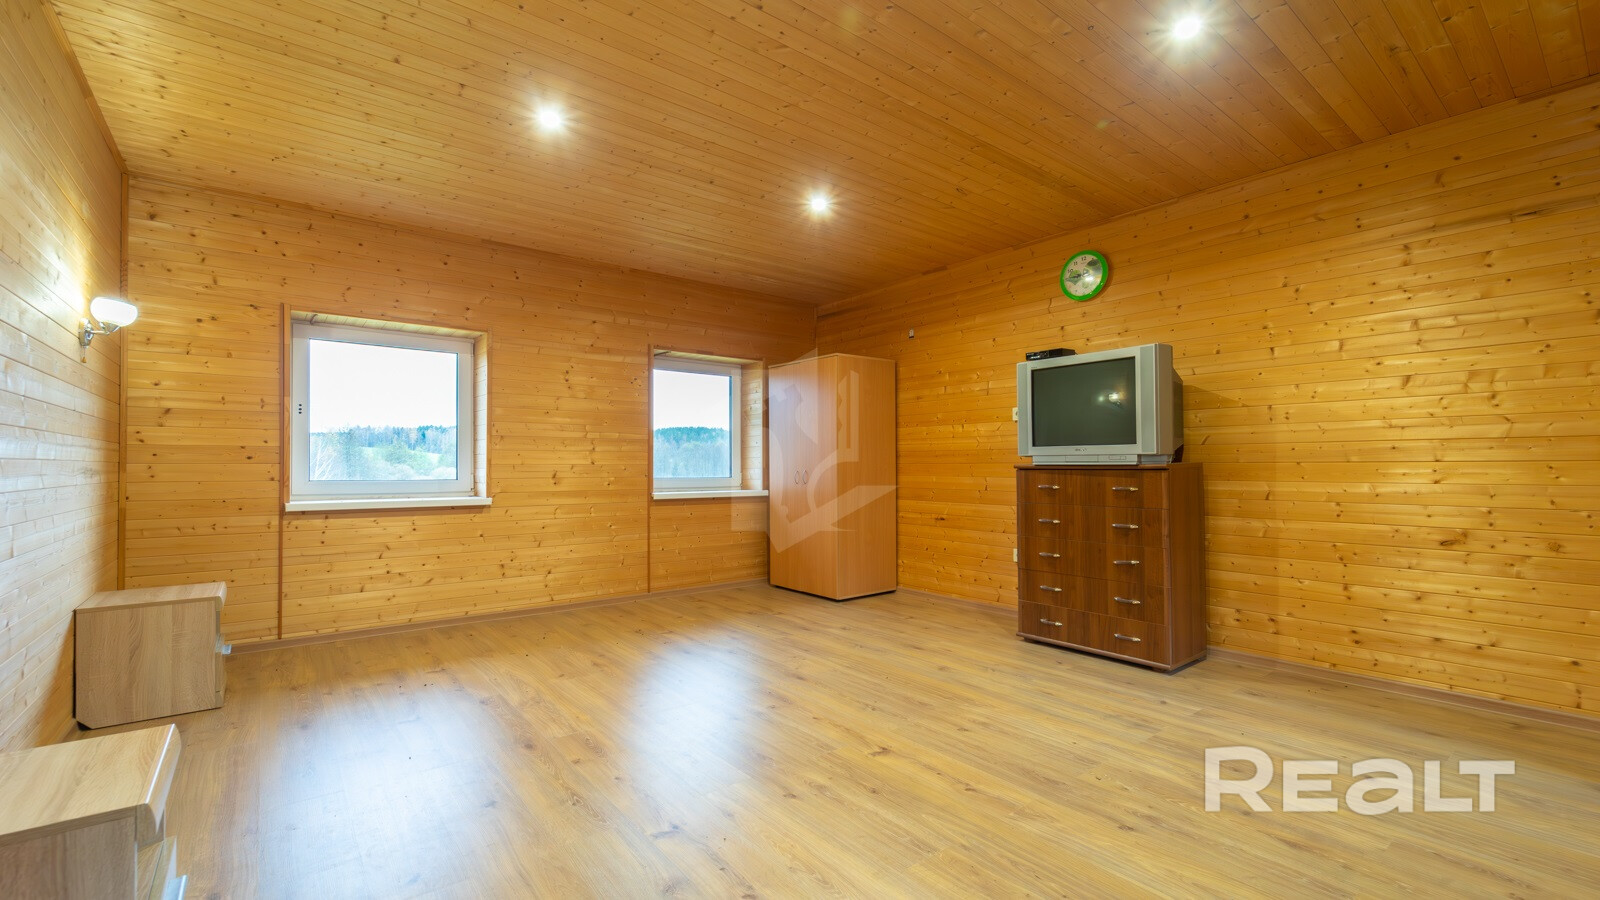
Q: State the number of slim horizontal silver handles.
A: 10